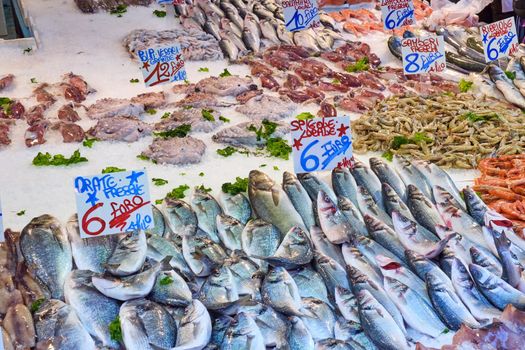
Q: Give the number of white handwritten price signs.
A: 7